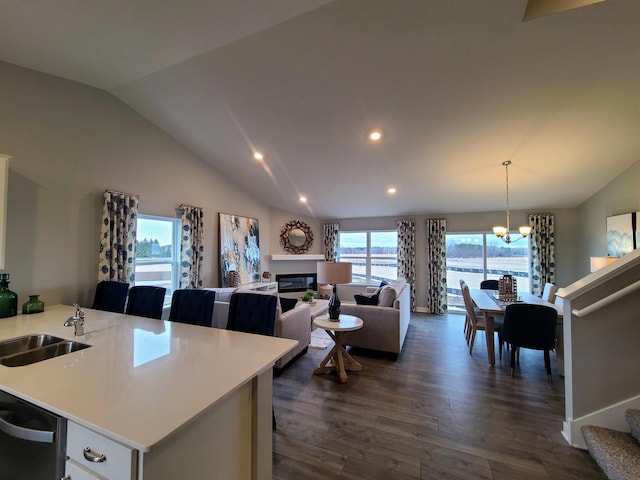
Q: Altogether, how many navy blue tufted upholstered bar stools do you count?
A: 4